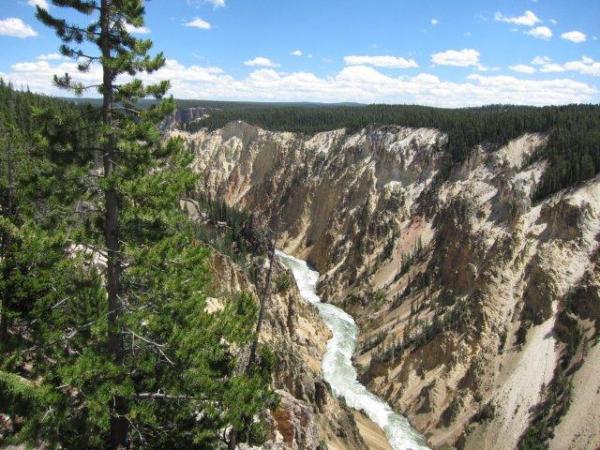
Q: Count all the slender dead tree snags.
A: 1